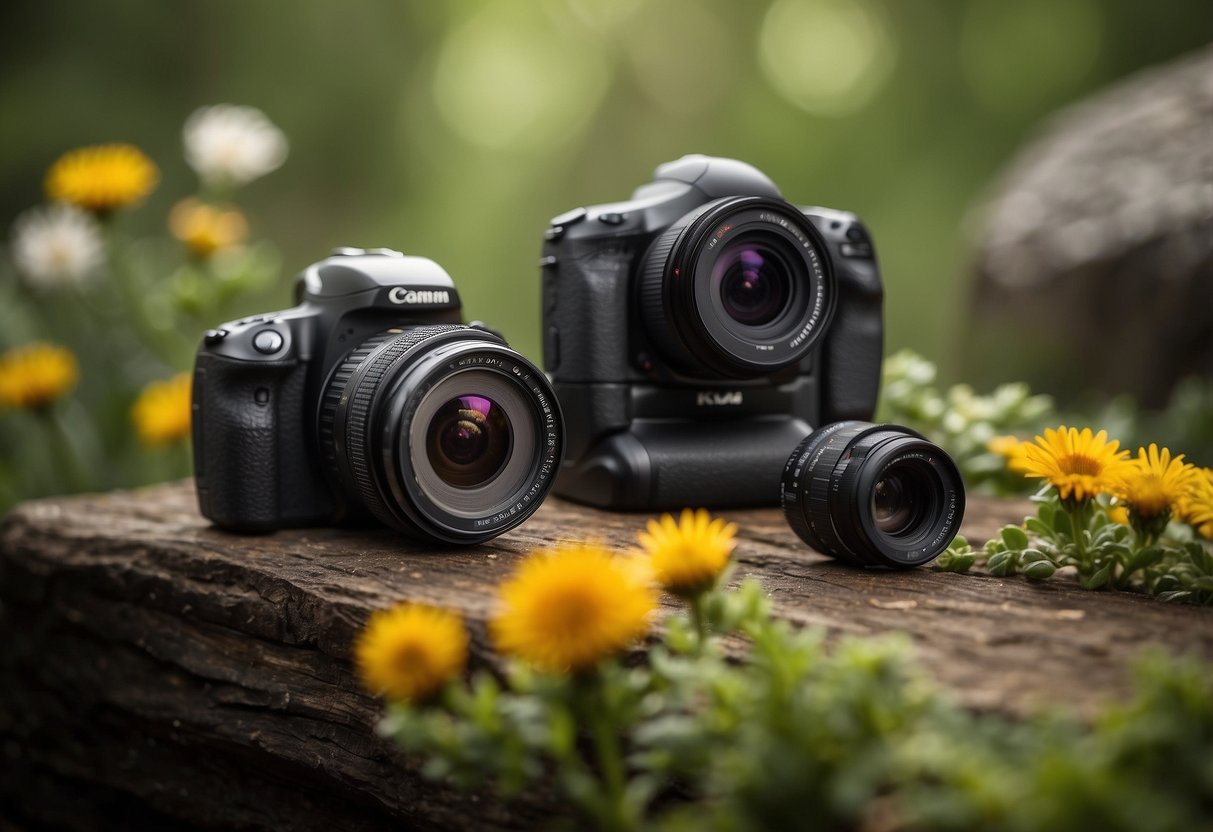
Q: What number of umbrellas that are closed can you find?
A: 0